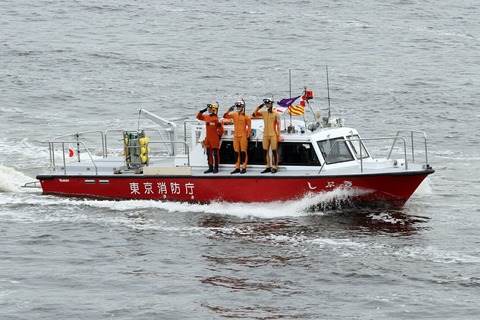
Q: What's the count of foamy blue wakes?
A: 0